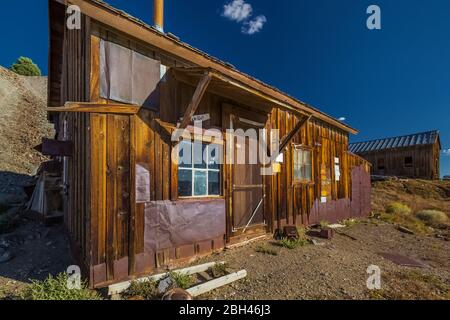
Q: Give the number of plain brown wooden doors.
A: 1